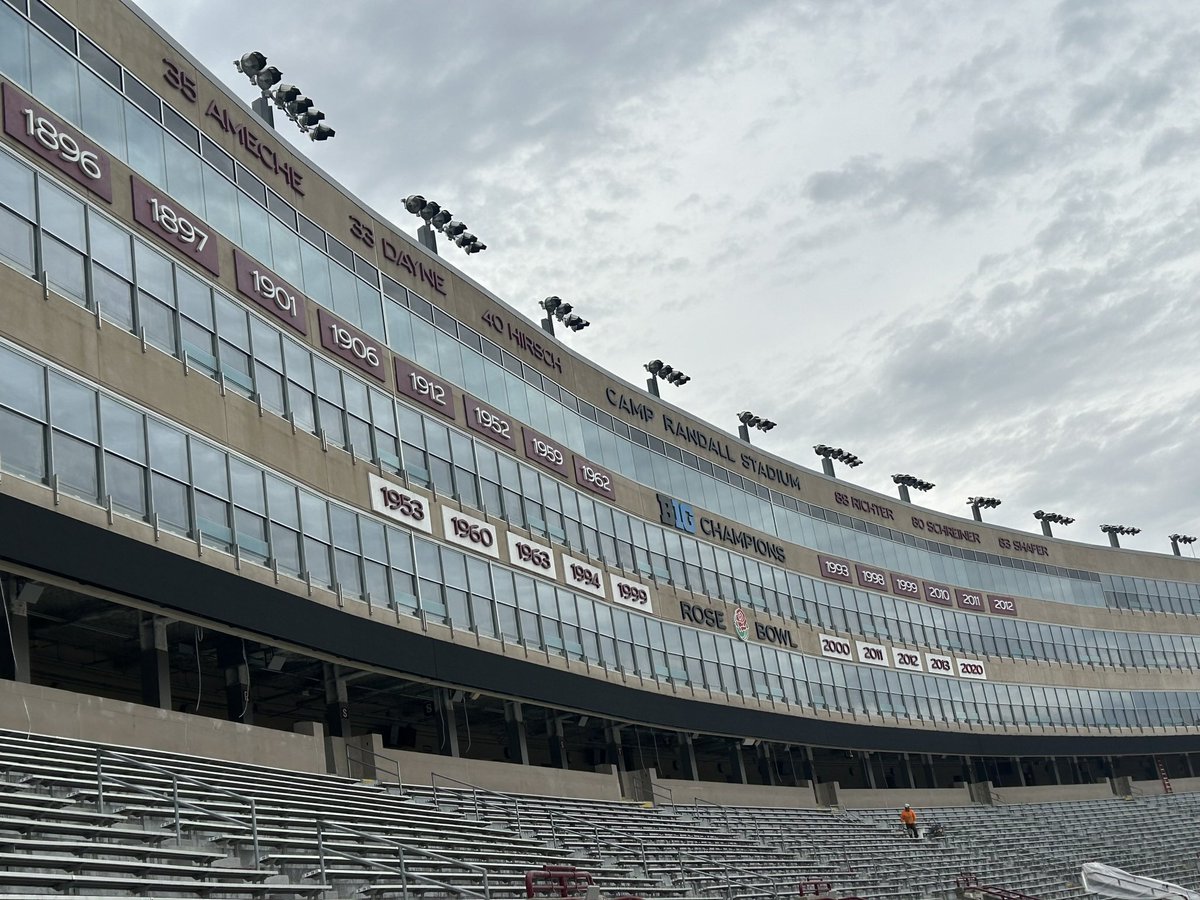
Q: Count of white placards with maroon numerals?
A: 10